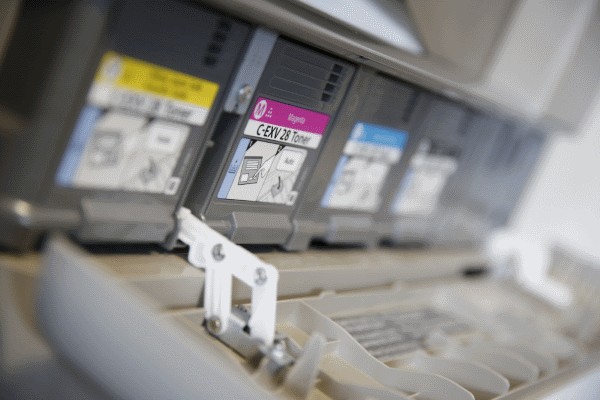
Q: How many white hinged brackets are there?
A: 2